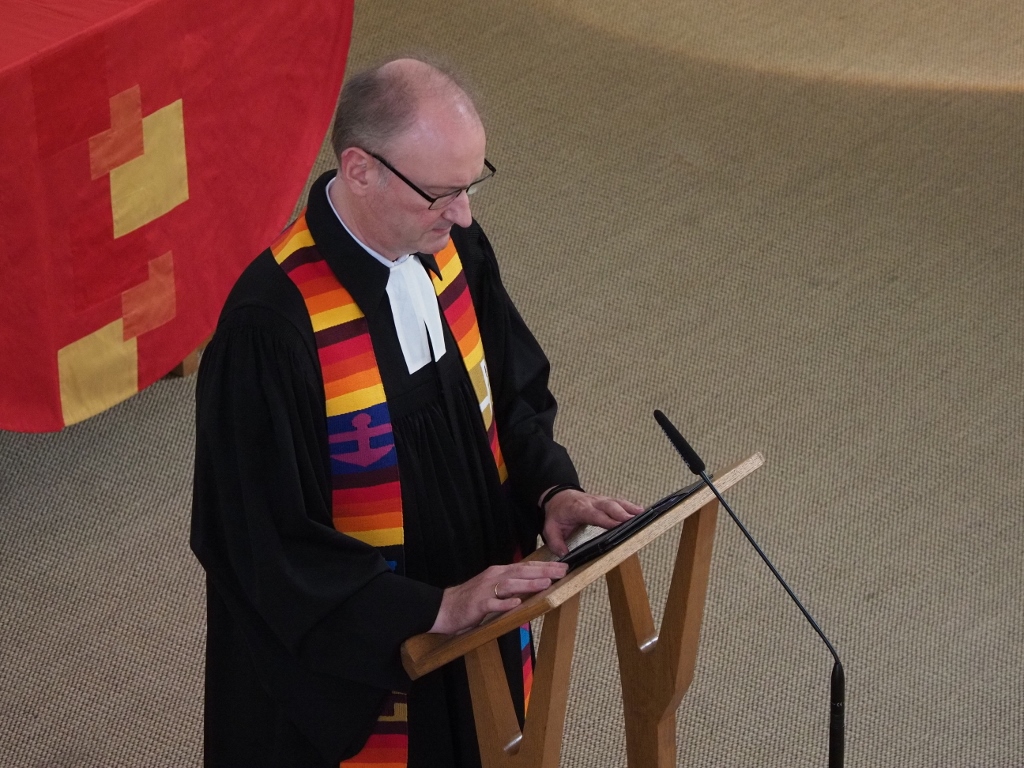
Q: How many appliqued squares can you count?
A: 4